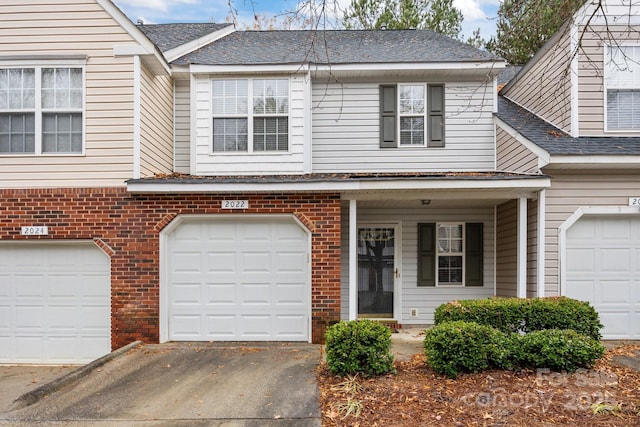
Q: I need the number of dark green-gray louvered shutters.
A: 4